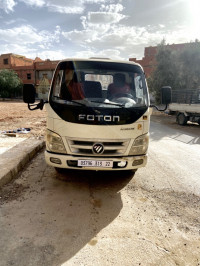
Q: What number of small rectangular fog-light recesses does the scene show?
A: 2